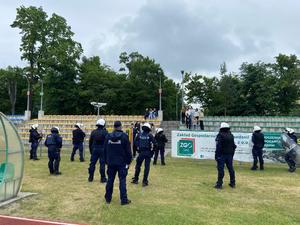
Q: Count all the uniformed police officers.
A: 10